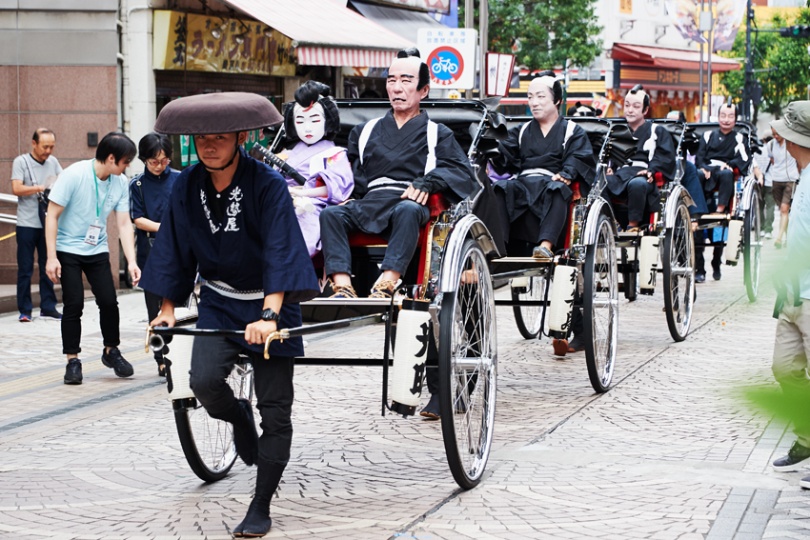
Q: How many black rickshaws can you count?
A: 4